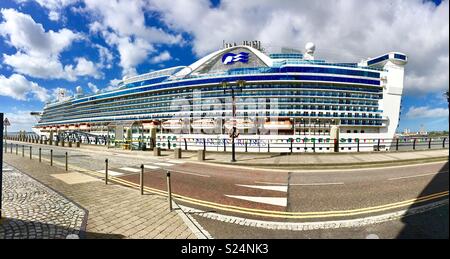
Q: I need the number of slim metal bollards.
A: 10